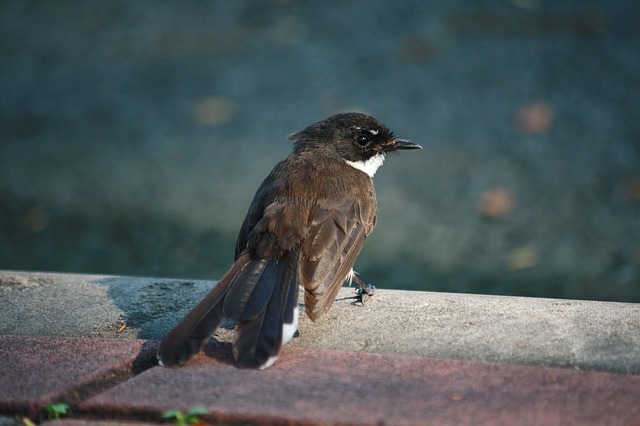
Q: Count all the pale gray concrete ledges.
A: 1